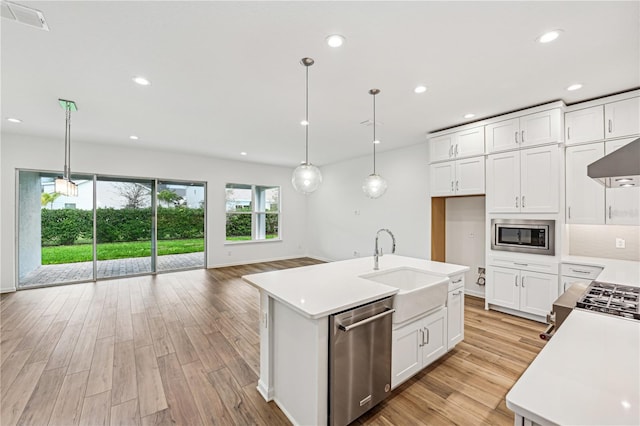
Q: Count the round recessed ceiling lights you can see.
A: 11